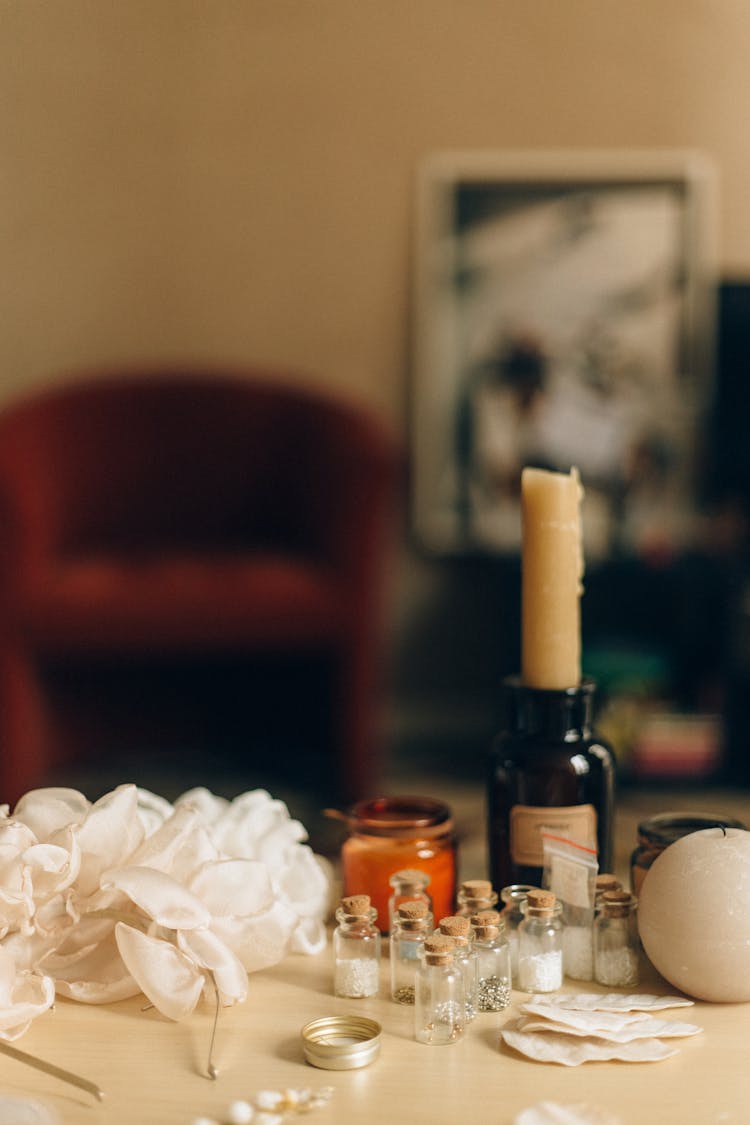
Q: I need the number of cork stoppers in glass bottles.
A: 10